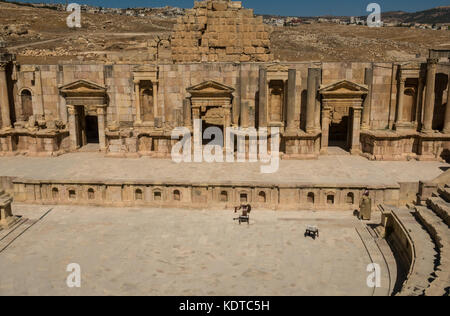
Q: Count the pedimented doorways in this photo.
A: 3